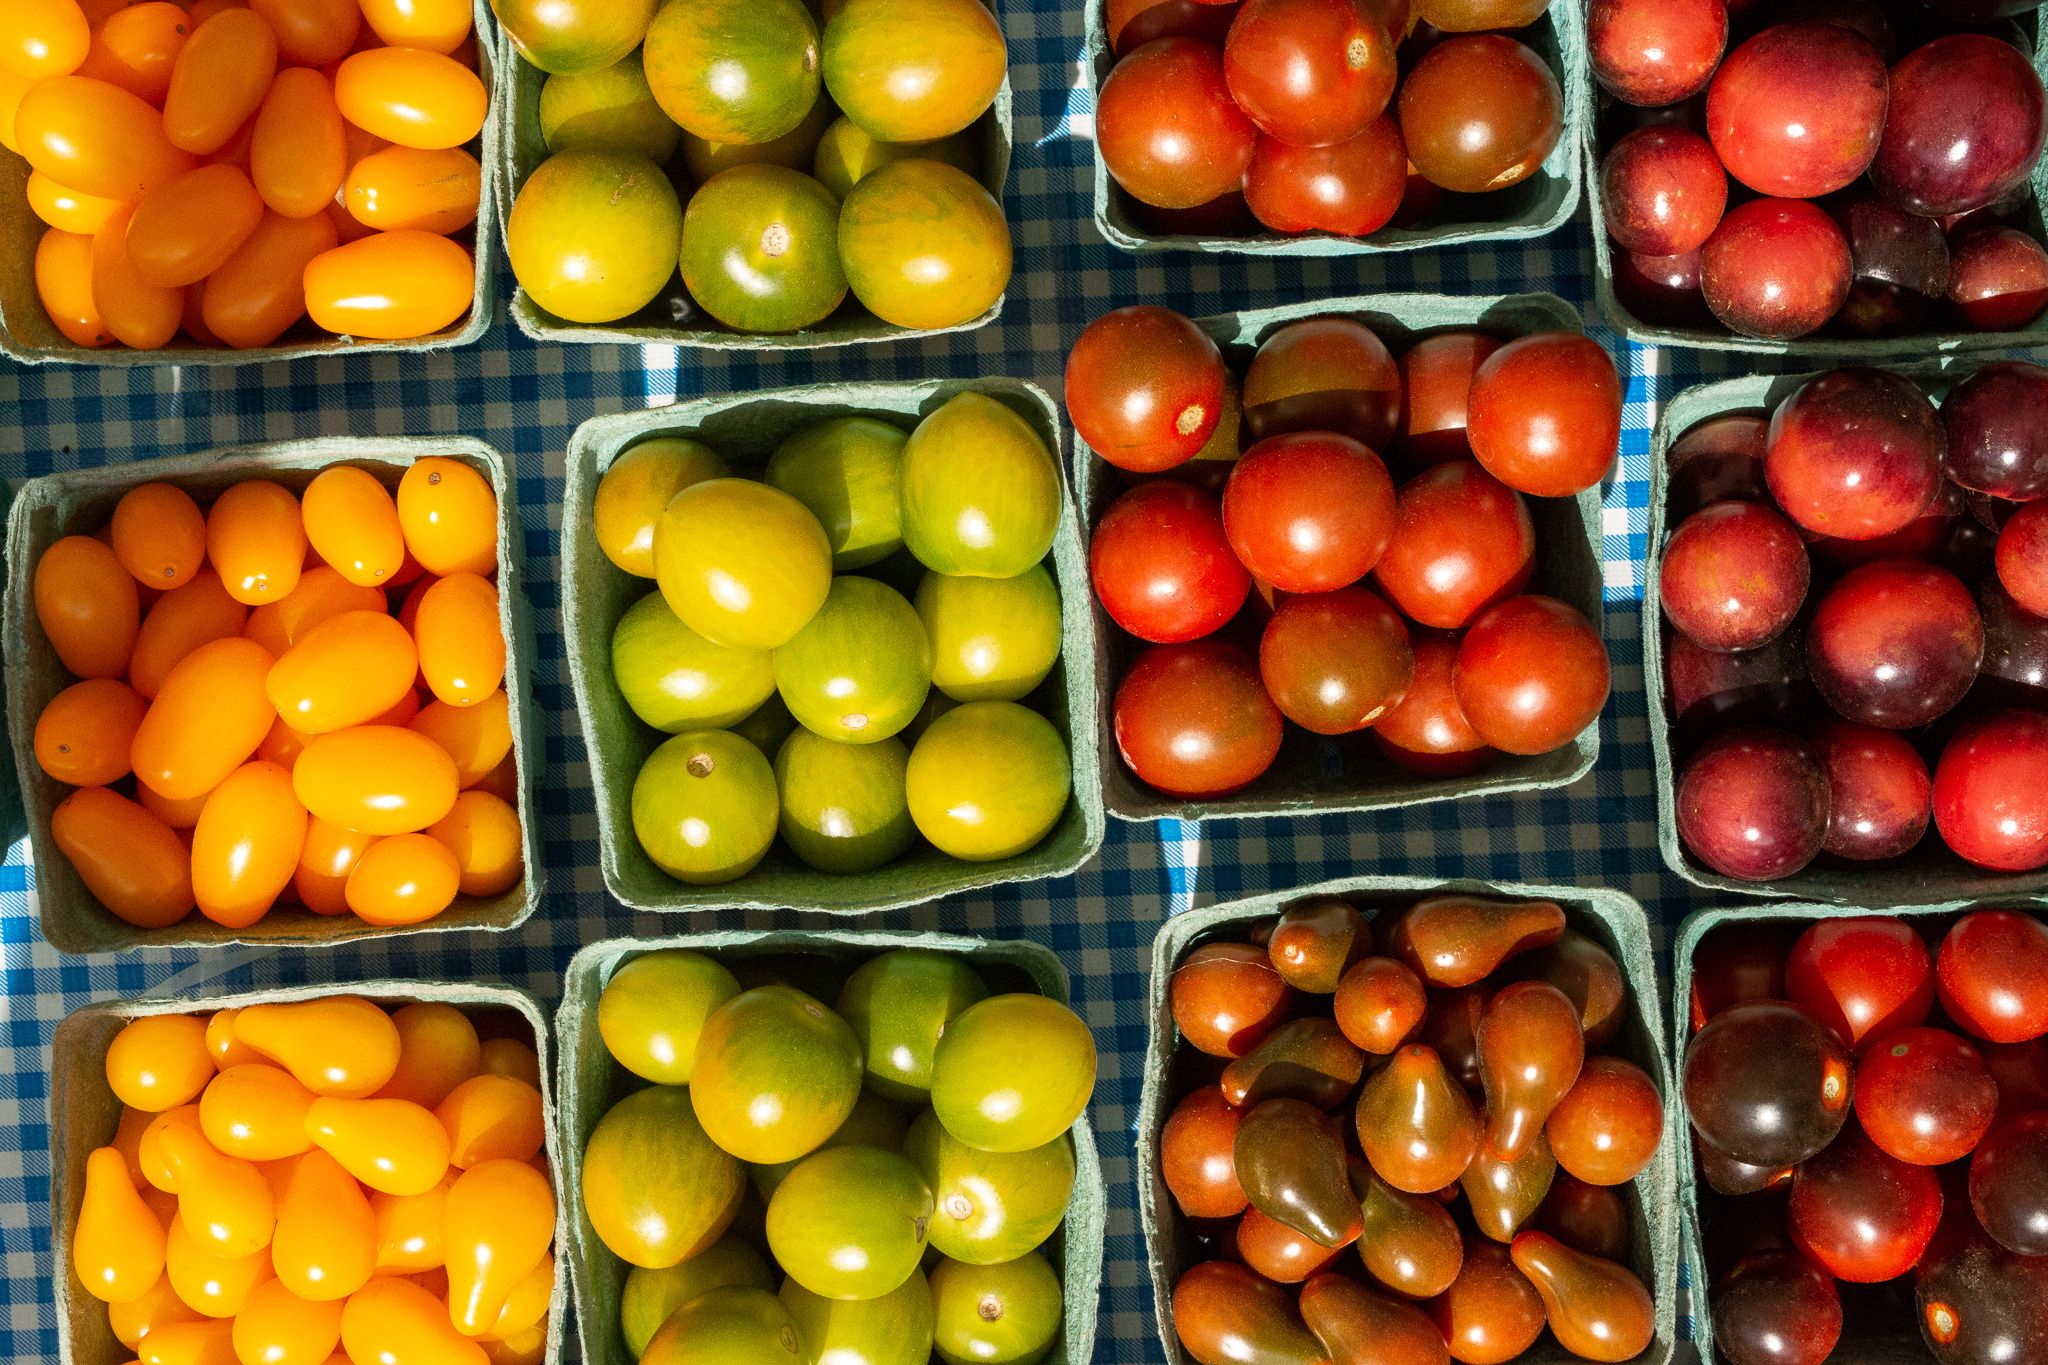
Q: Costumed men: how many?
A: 0